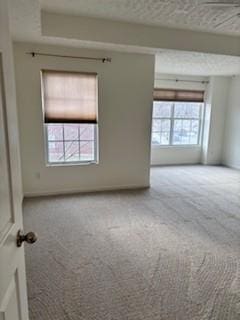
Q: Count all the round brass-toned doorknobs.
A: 1